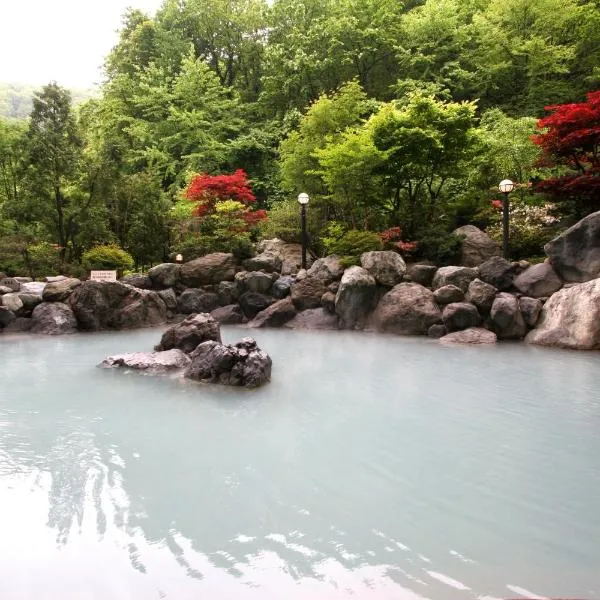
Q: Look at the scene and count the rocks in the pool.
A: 3